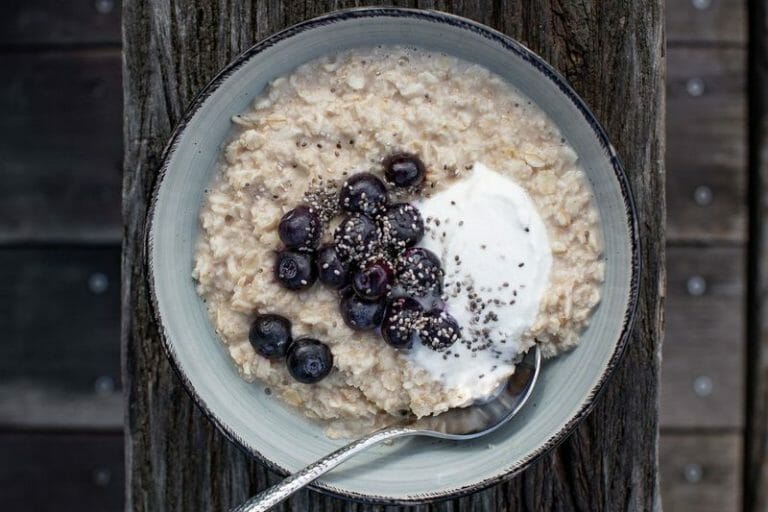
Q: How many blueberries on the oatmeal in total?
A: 14